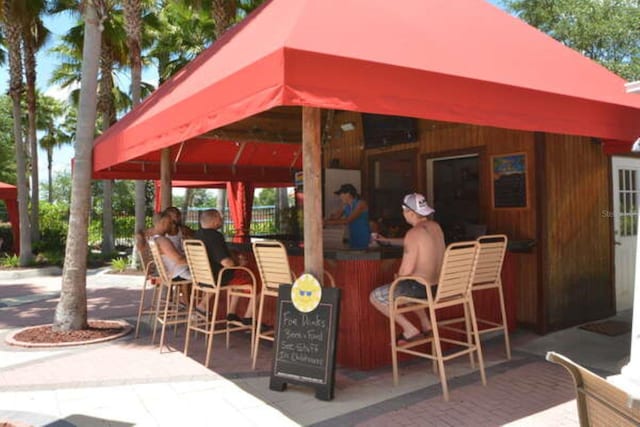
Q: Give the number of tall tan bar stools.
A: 6